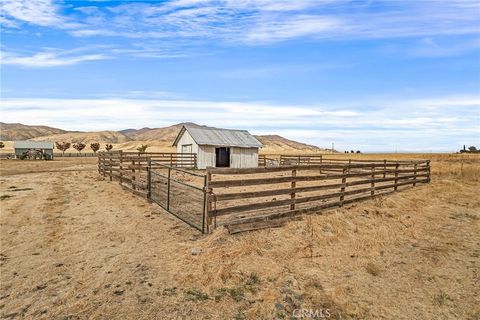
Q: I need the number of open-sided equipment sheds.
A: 1